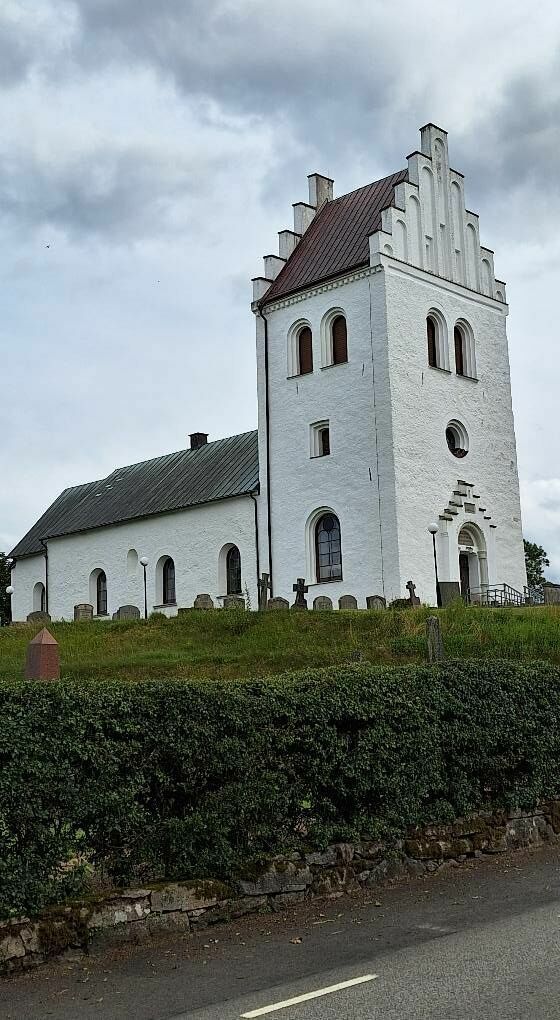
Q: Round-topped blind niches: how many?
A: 10